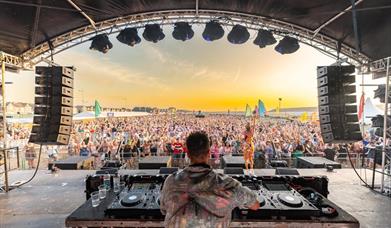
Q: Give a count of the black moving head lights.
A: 8